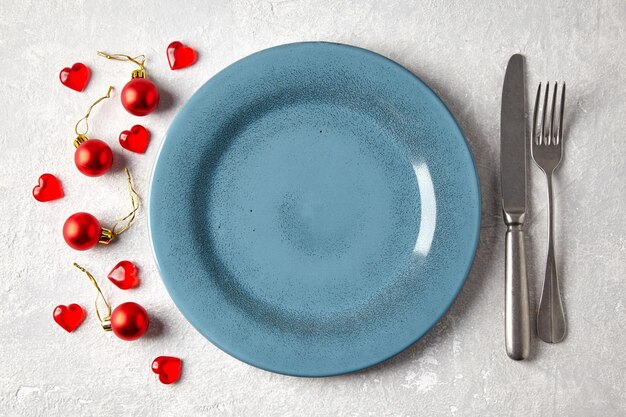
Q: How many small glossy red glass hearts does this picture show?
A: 7